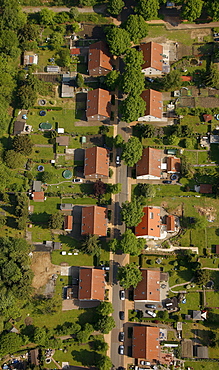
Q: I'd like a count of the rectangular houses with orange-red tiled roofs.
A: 11